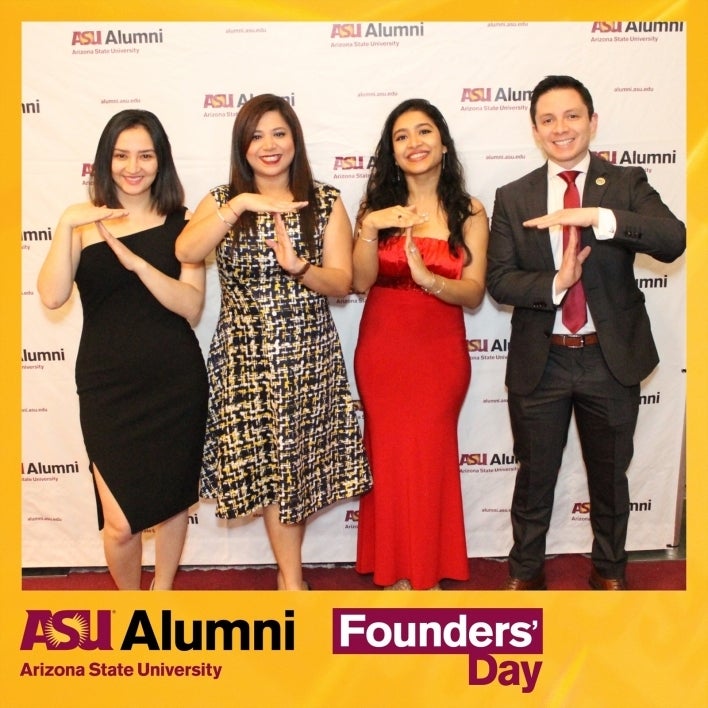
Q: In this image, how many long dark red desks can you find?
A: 0